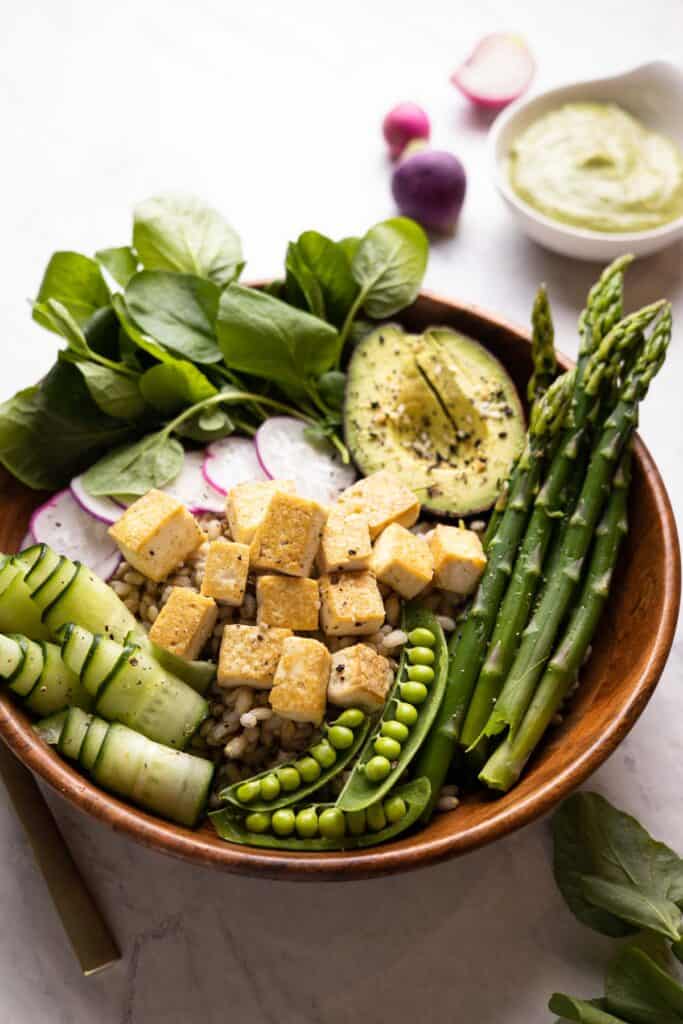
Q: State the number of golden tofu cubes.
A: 14